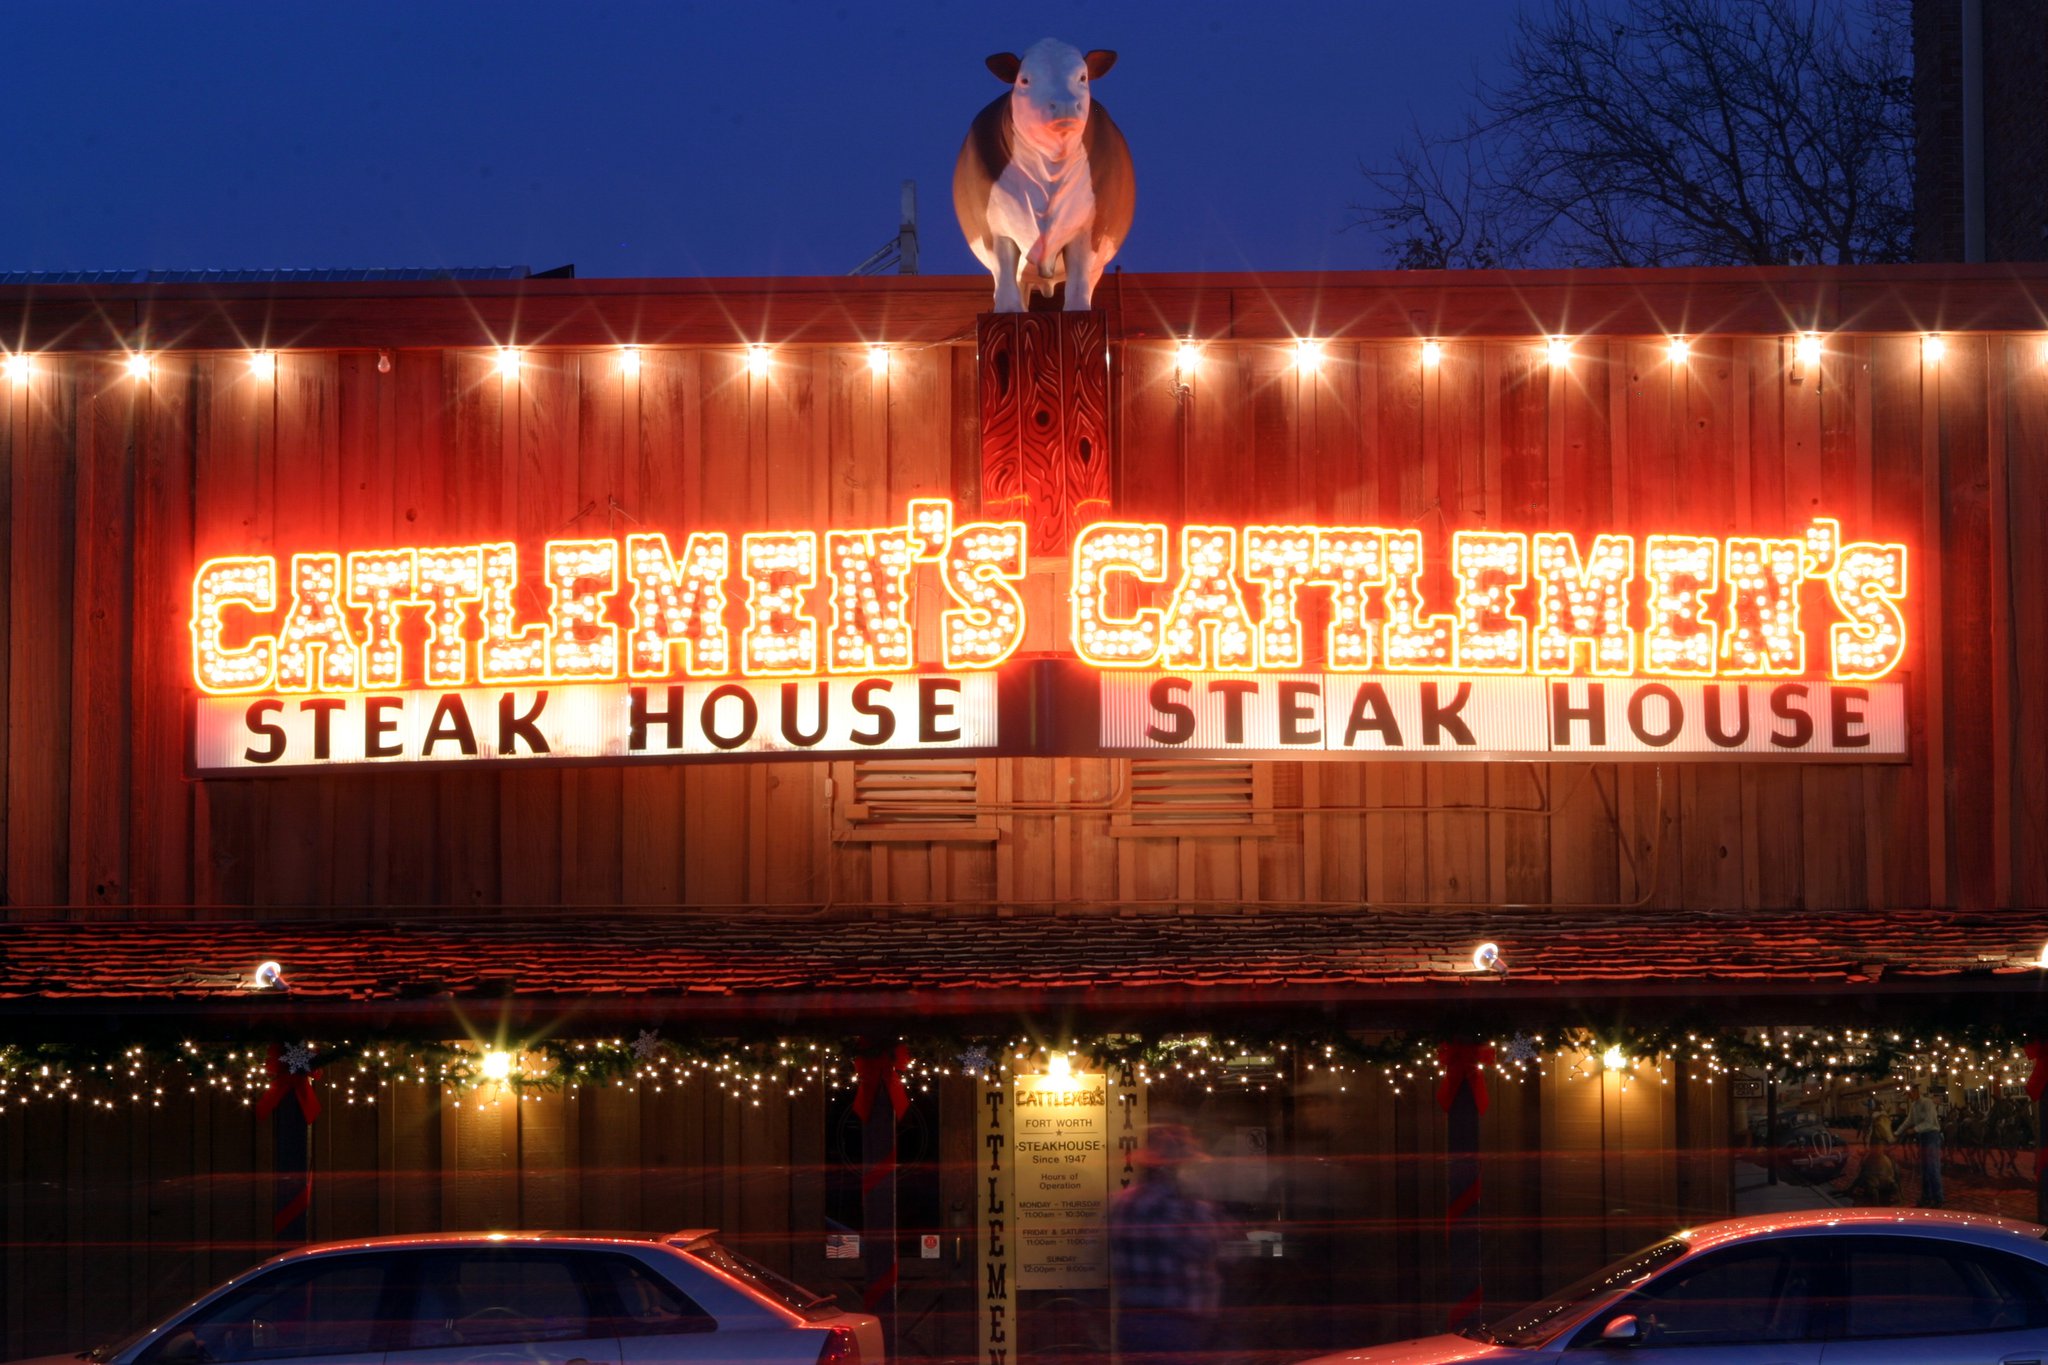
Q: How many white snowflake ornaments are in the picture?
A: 4